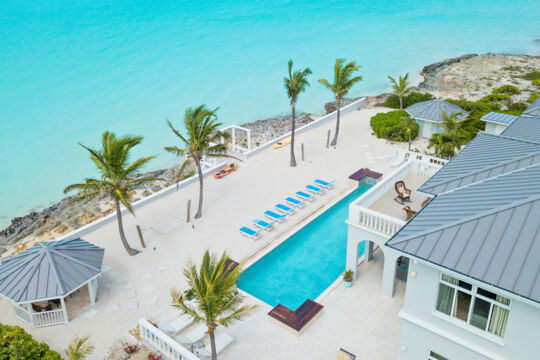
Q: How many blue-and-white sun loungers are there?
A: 8